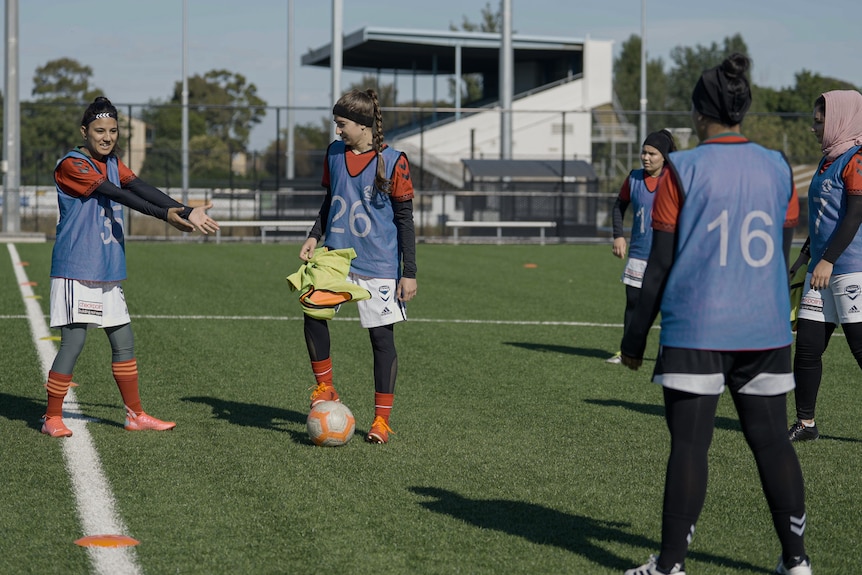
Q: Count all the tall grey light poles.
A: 6